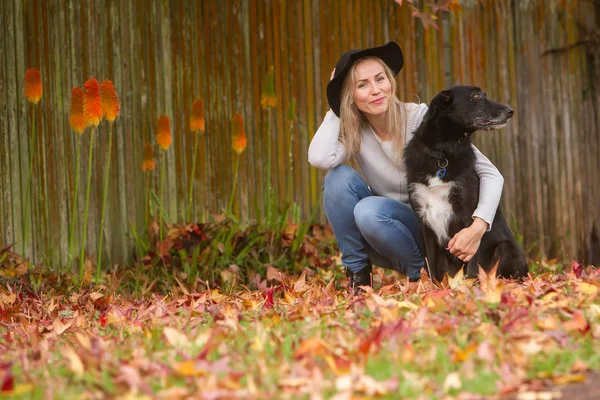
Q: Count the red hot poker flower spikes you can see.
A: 9